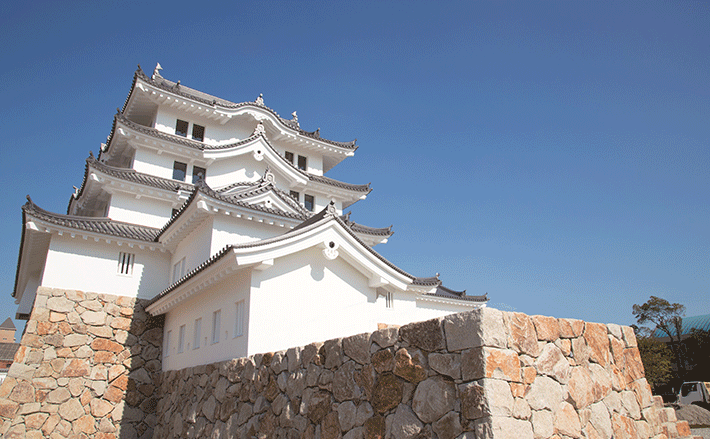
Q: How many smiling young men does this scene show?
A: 0